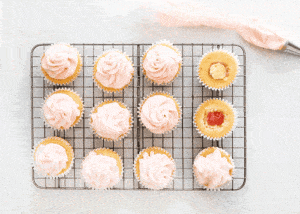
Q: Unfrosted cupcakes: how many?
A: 2